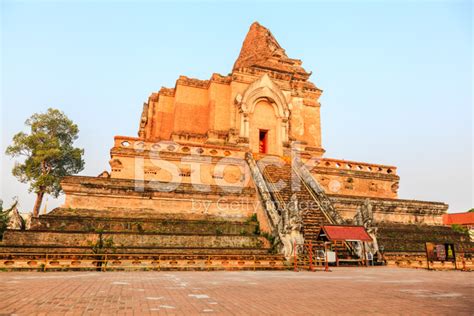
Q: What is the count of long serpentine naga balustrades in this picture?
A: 2